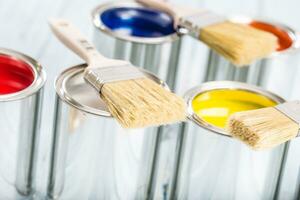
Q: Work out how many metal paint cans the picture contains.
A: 5